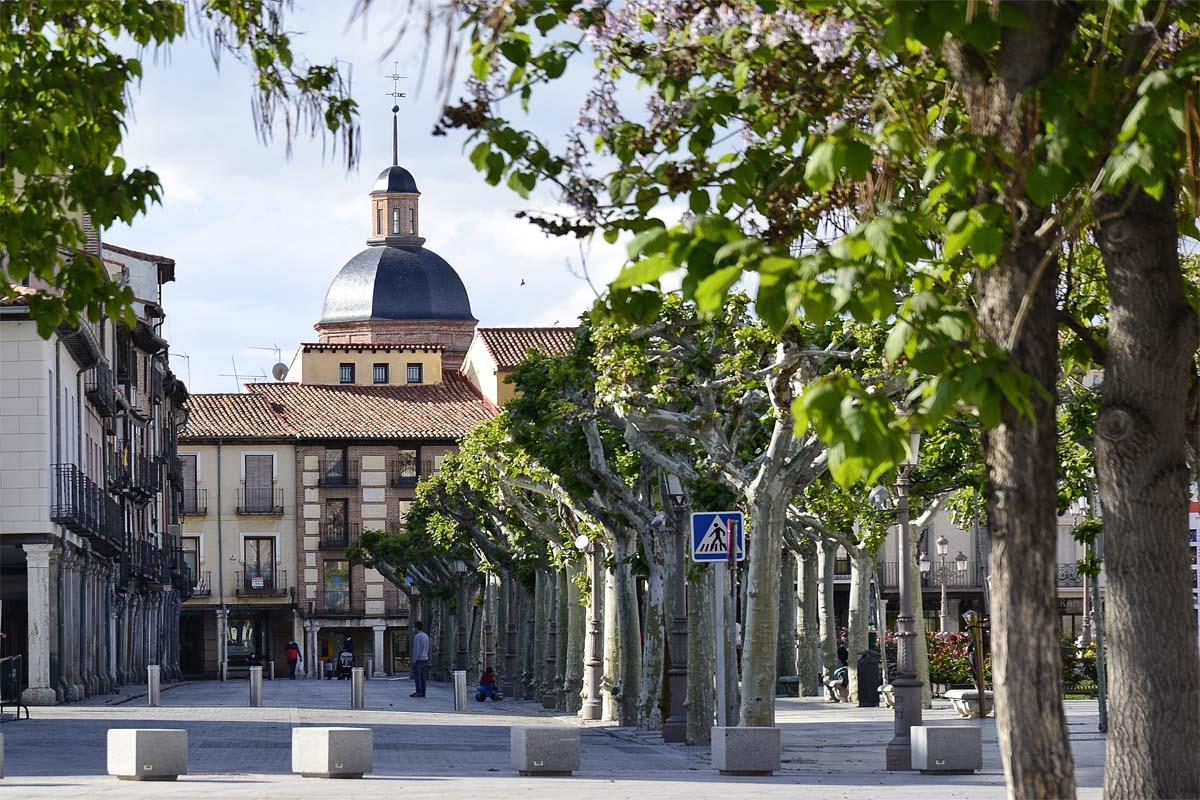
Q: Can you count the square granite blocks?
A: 5